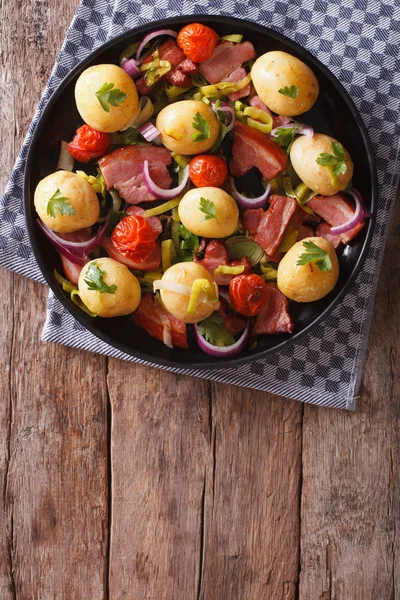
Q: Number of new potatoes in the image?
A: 9